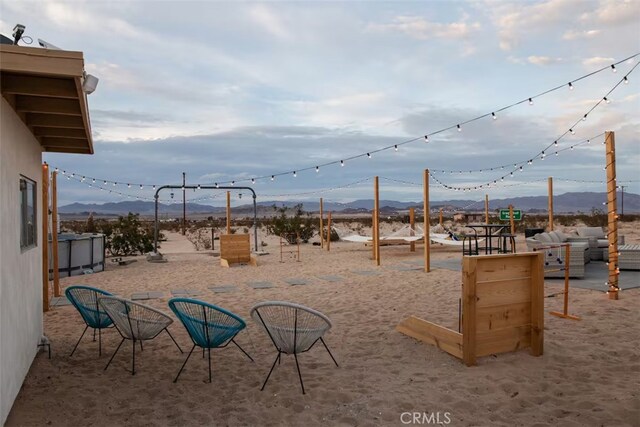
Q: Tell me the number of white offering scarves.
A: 0